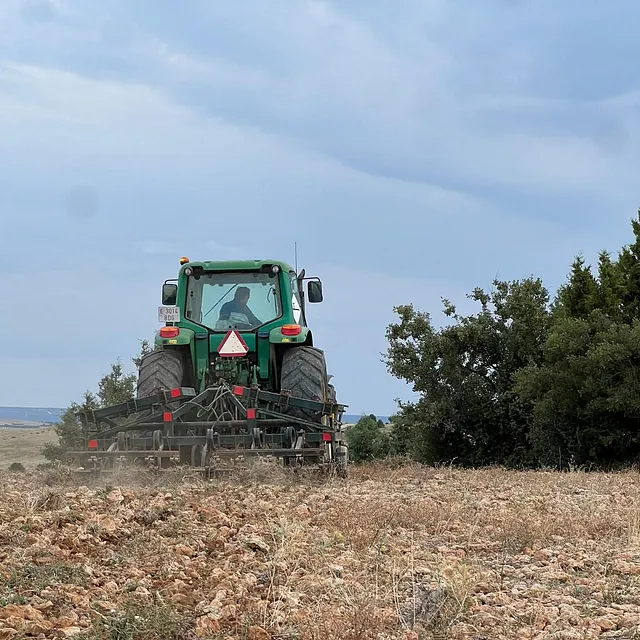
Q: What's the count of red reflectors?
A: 6